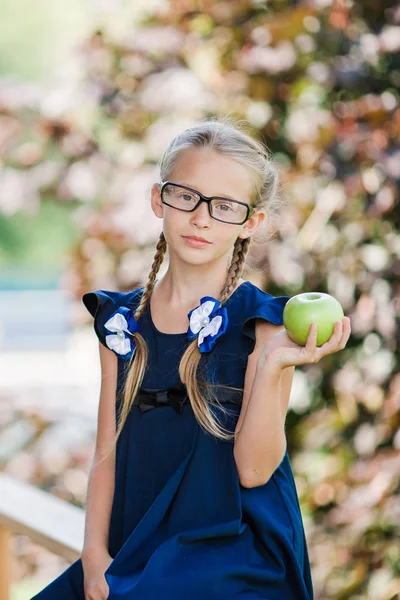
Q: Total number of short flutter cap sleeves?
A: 2